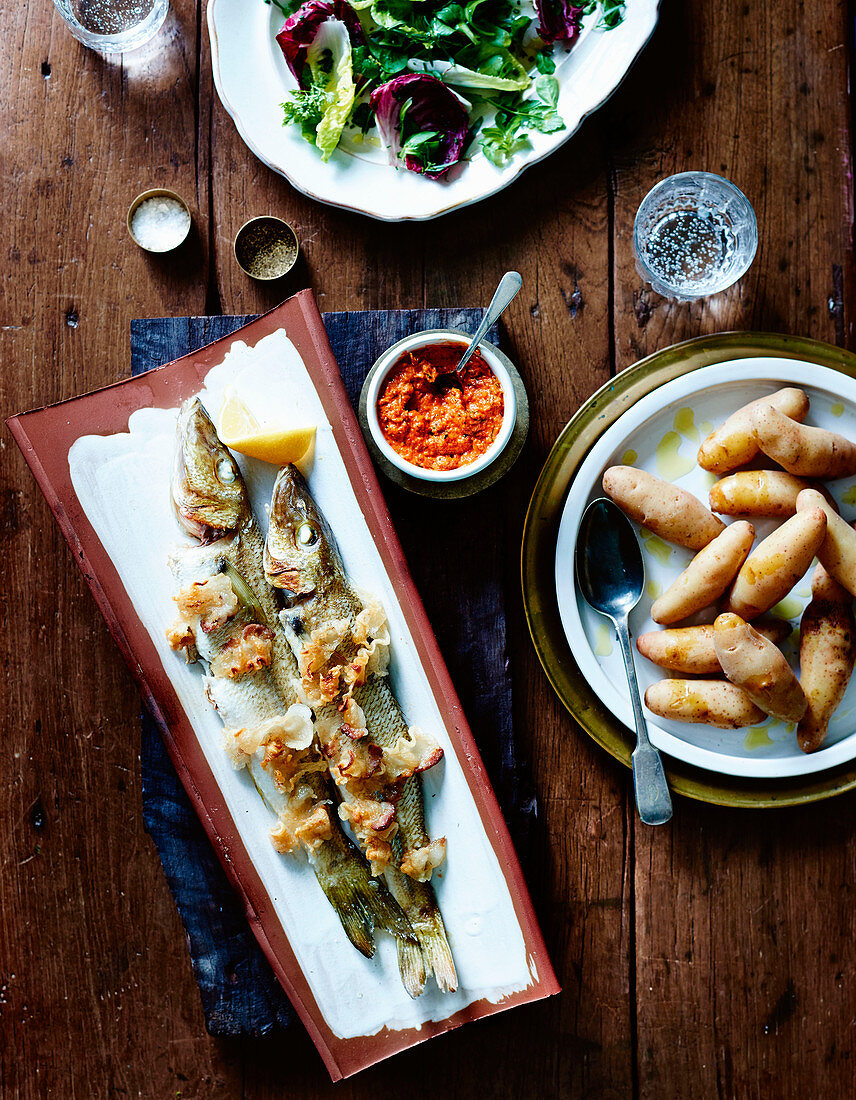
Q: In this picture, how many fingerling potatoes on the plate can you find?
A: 11